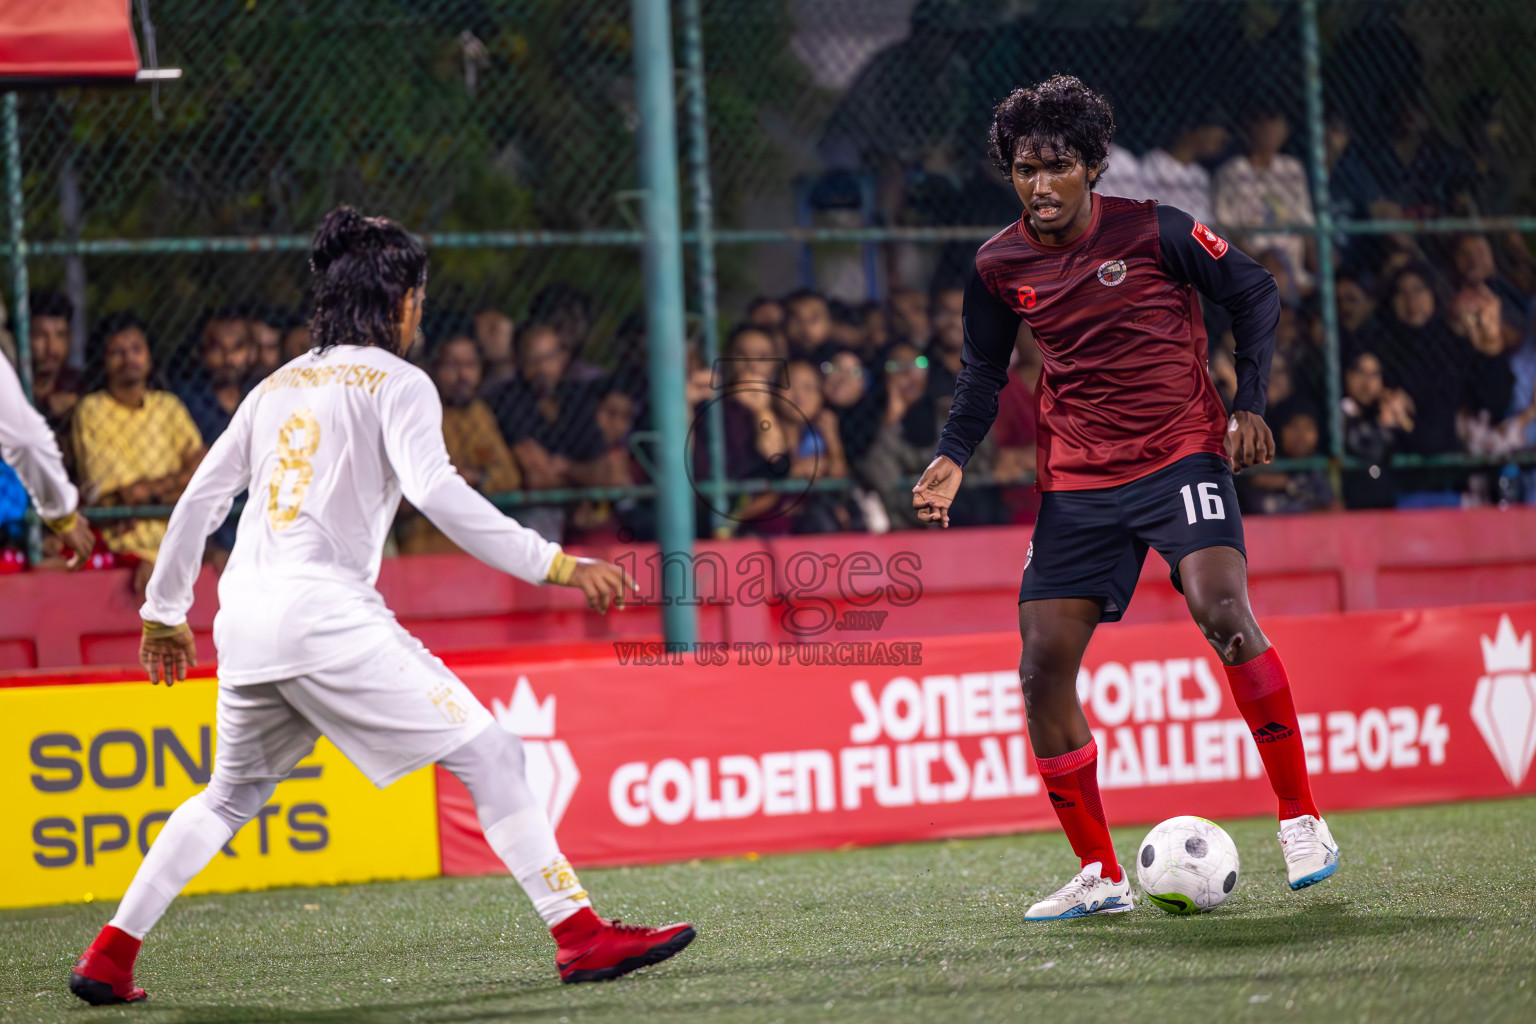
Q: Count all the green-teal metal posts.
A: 4